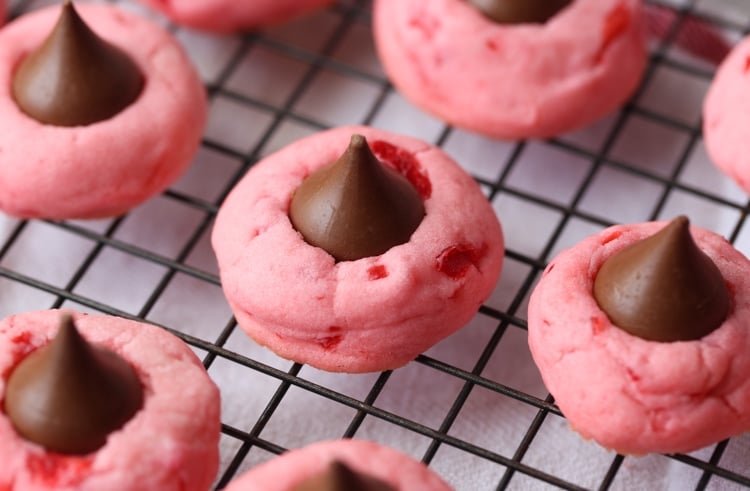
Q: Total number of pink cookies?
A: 8